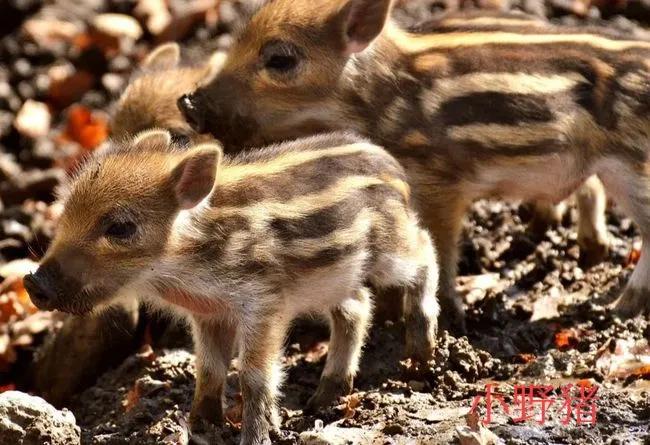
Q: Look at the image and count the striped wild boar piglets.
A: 3